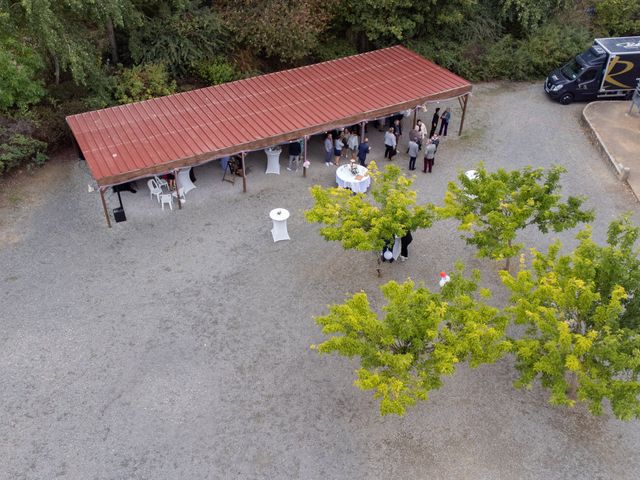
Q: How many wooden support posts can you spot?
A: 7